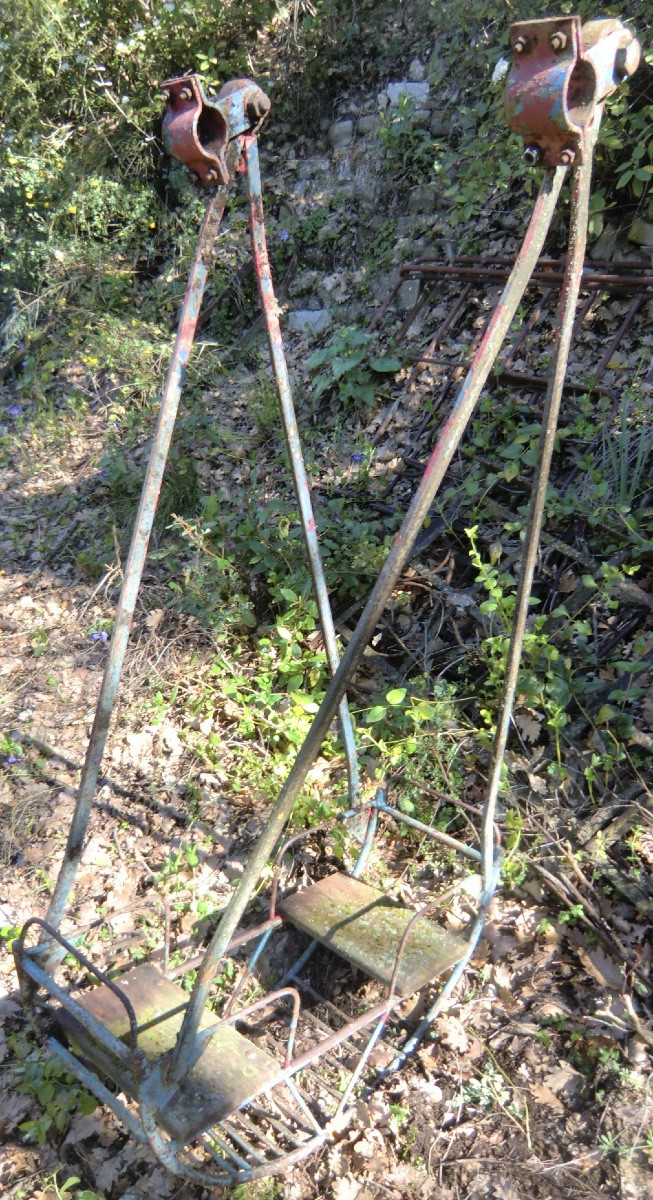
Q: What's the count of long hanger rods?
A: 4